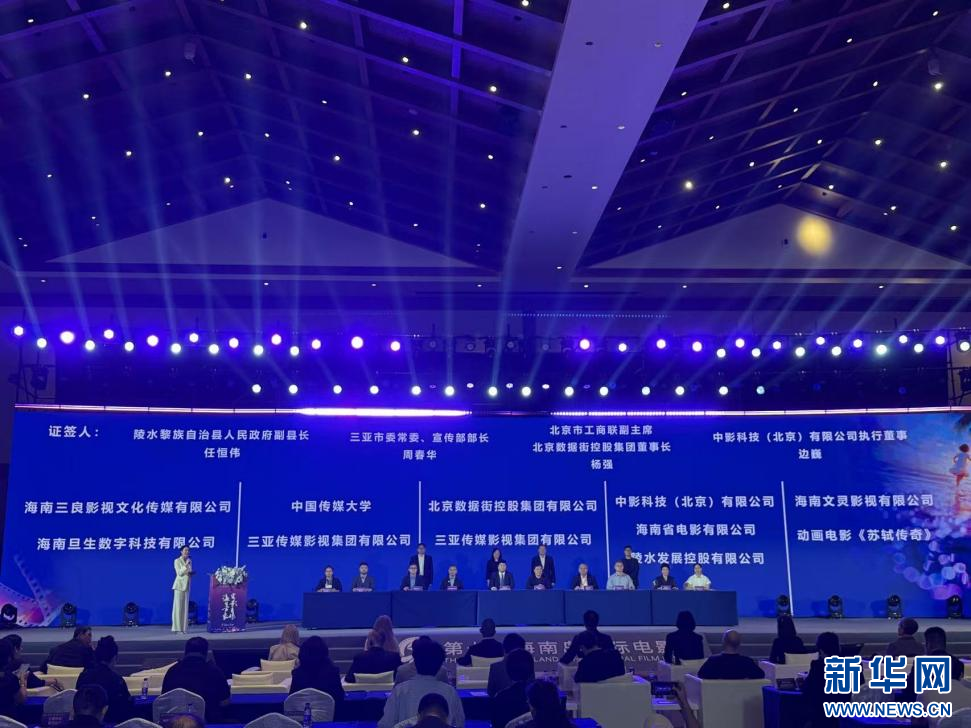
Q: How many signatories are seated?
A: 10